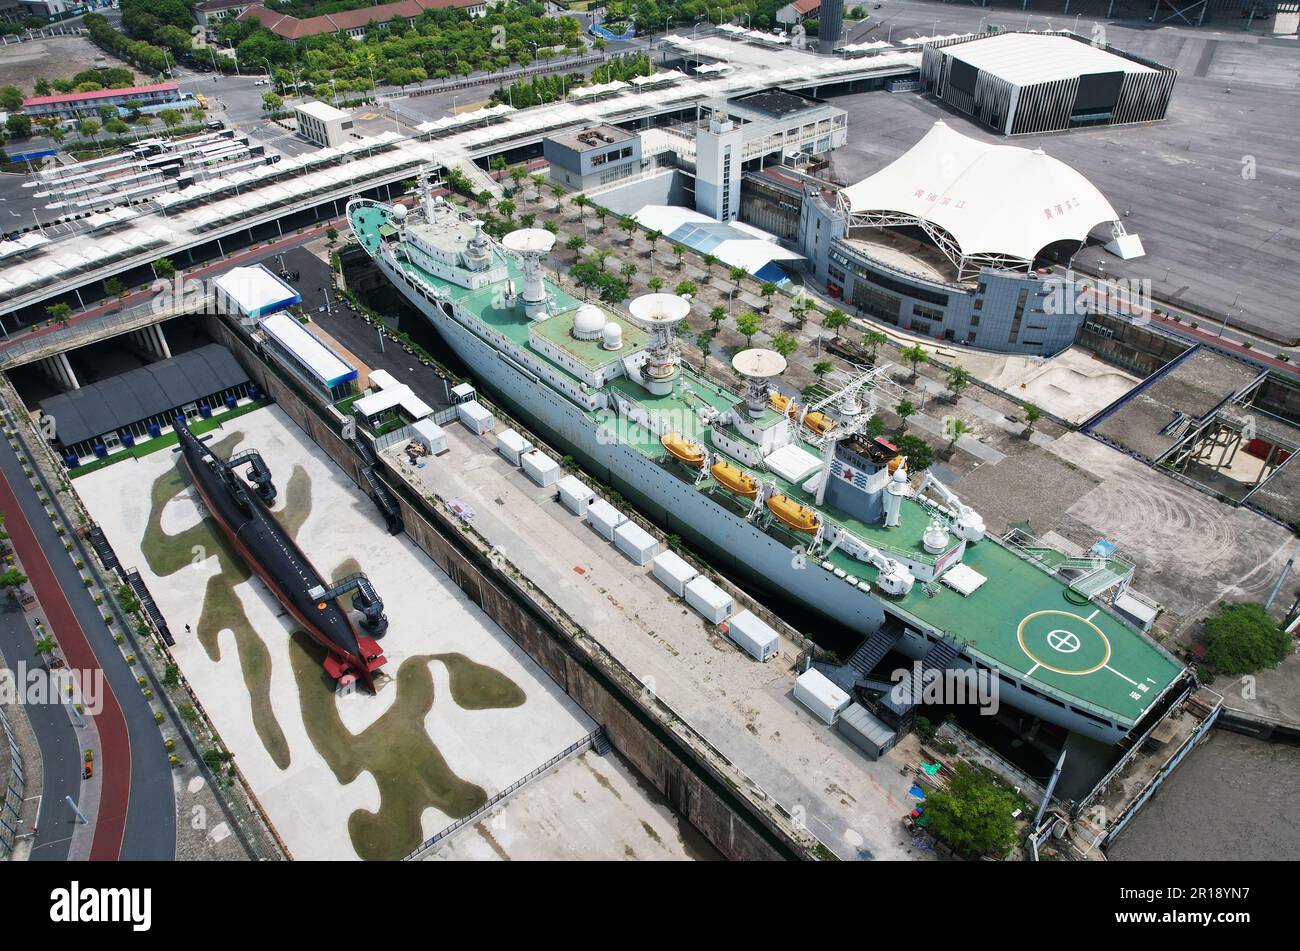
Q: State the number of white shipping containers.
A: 11